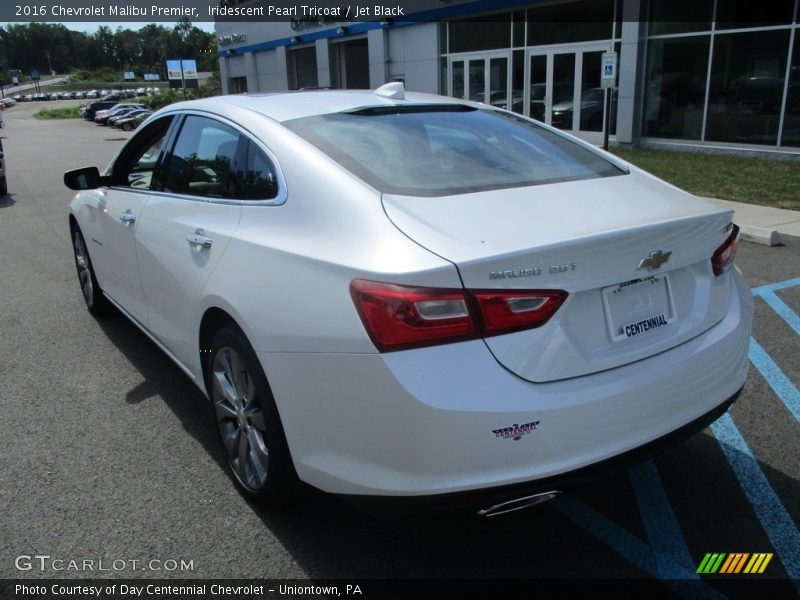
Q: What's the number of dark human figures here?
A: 0